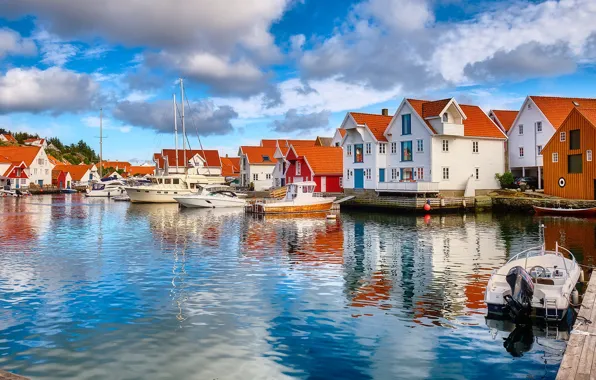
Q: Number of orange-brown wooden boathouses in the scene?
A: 1